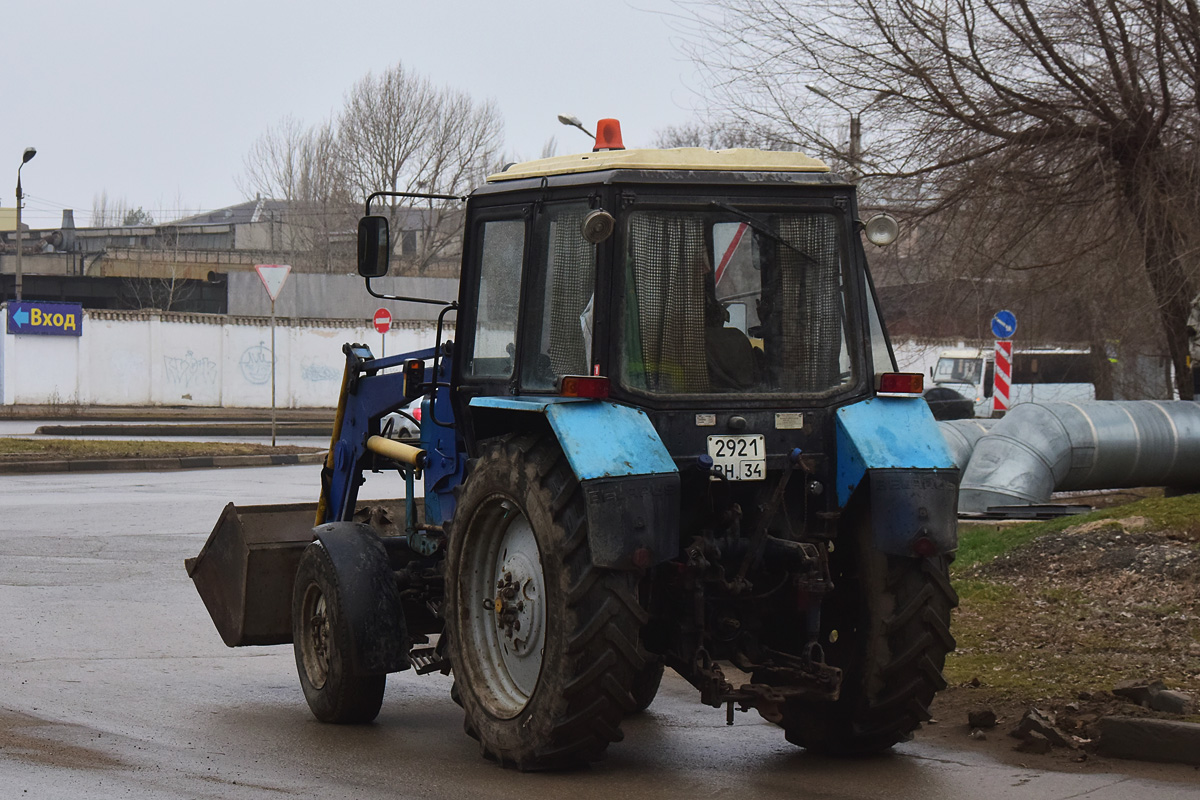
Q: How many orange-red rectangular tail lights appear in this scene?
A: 2